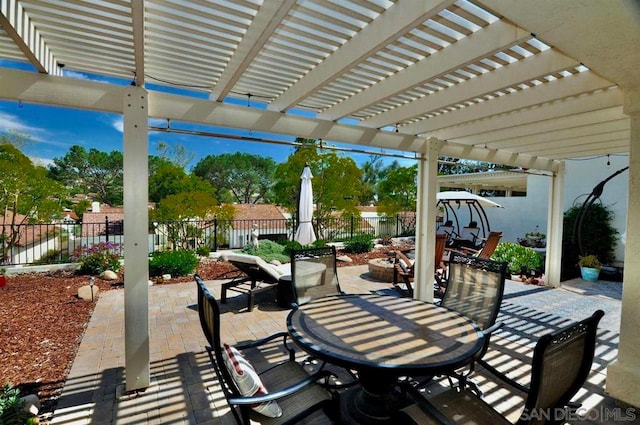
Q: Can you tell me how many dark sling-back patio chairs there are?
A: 4